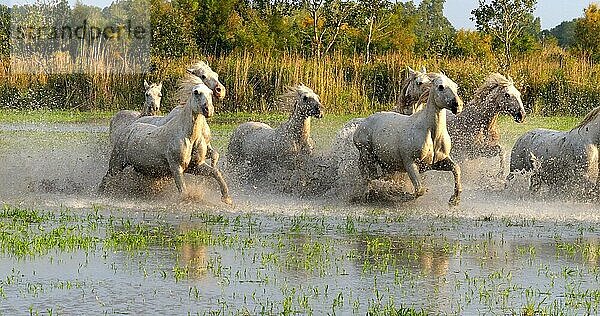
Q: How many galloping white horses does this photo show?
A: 8